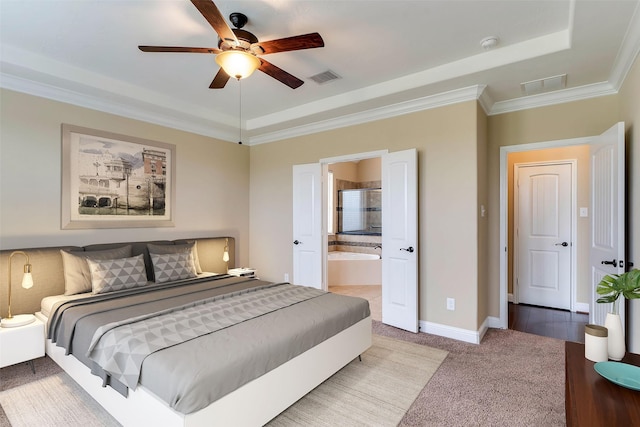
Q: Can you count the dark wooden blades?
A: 5